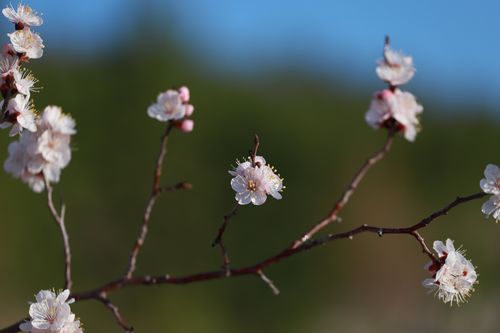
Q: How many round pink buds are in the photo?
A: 3